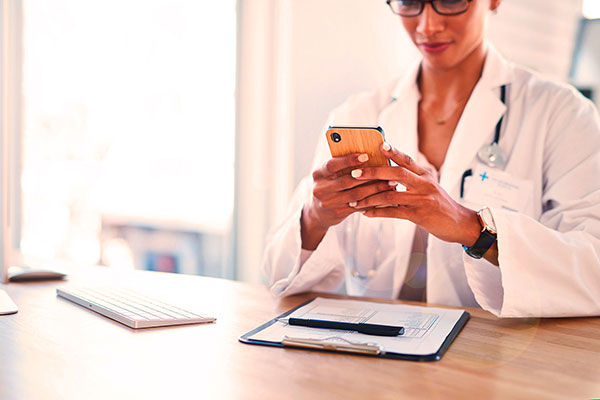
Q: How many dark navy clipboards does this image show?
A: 1